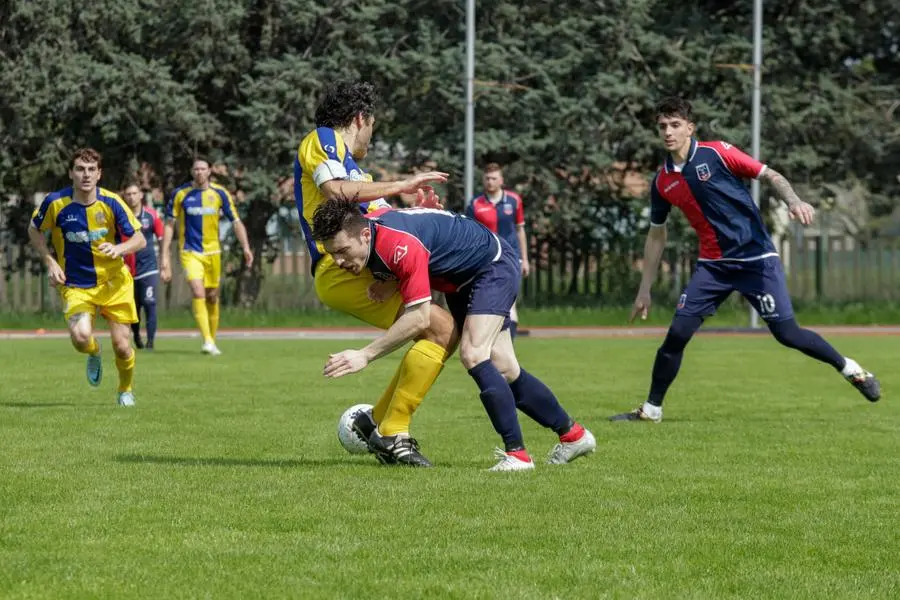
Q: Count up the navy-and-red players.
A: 4